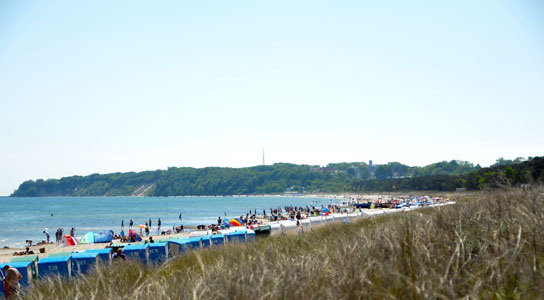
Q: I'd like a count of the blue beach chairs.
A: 11